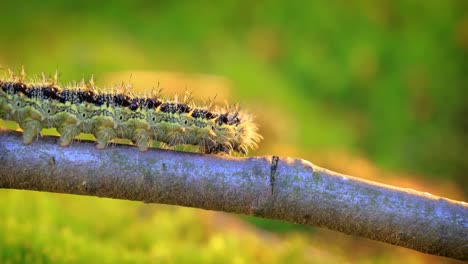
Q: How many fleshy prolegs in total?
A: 4